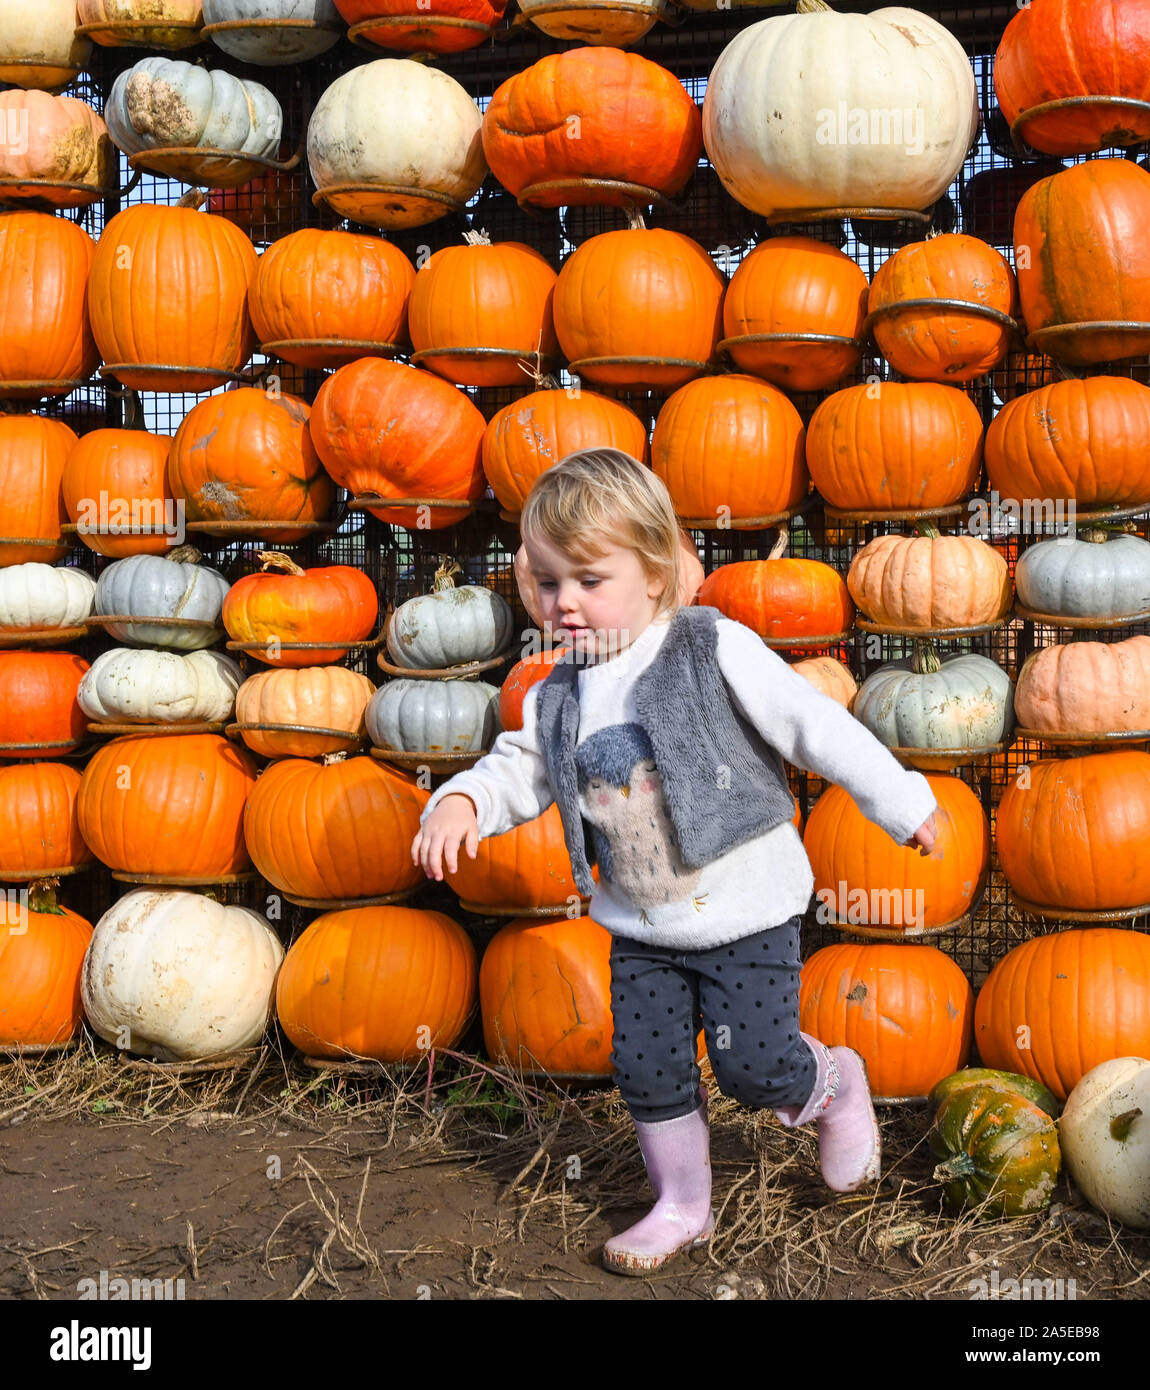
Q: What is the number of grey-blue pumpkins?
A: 7